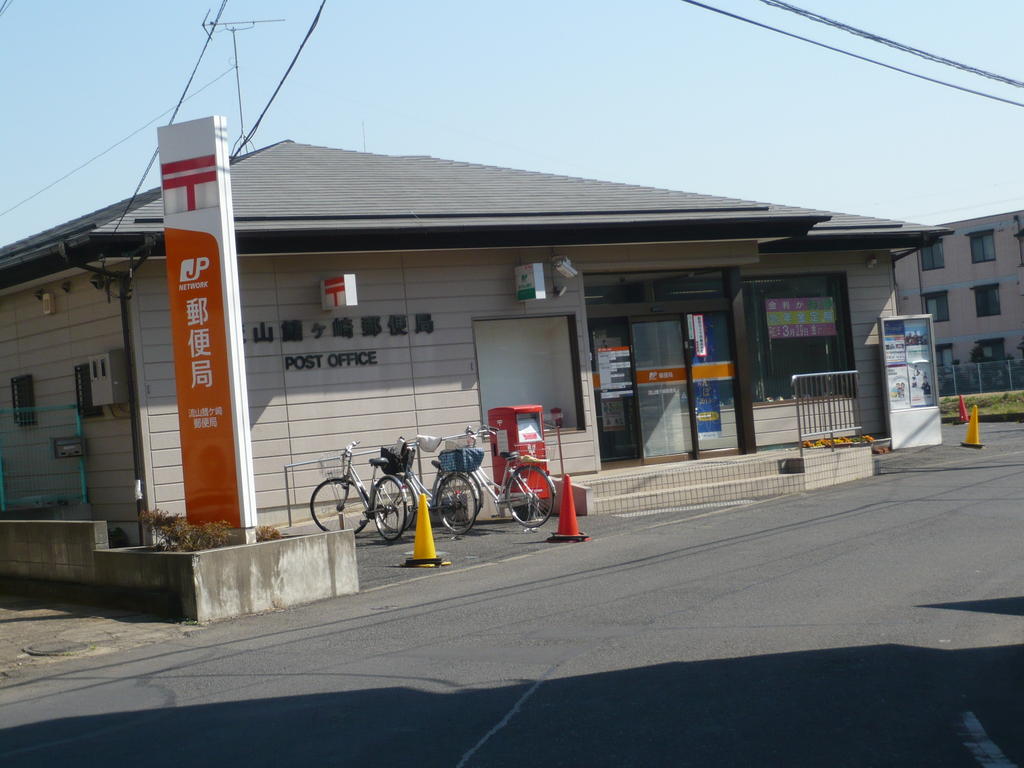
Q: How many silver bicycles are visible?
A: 3